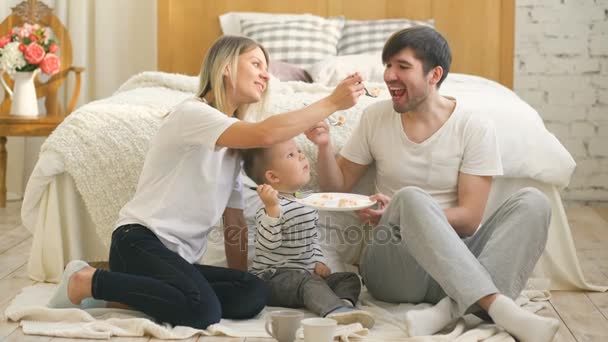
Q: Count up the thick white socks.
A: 2